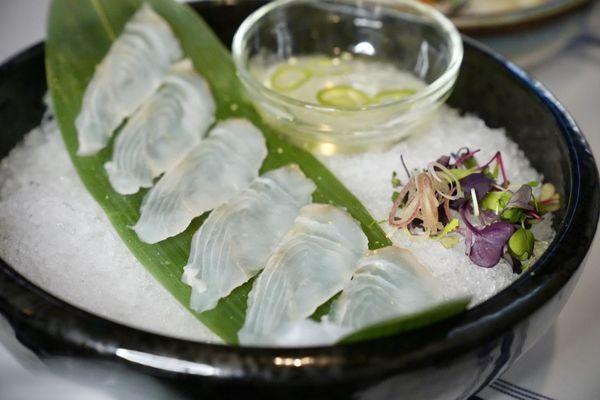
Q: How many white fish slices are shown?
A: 6